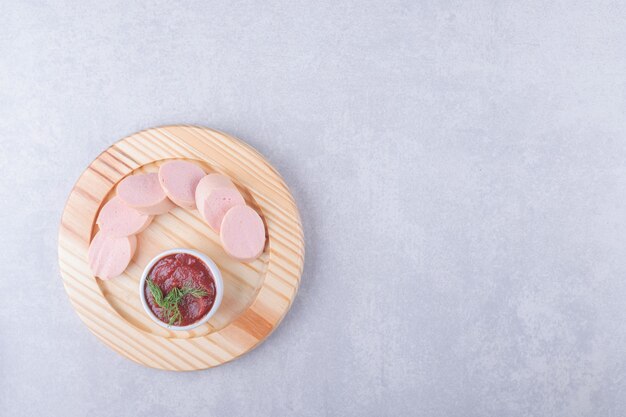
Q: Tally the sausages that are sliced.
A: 6